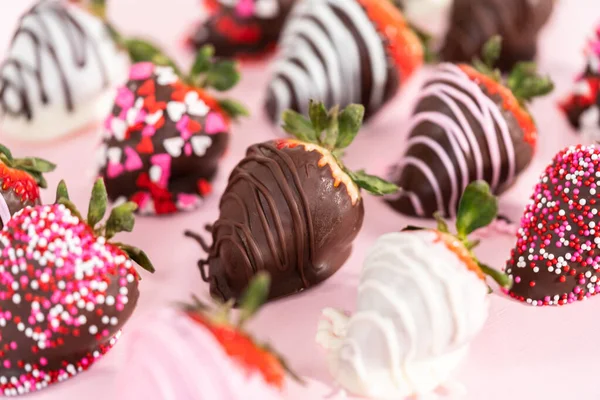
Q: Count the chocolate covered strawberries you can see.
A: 14